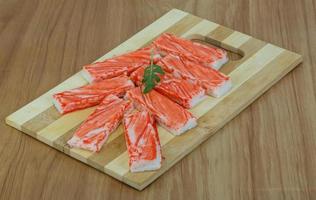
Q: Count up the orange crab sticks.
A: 8